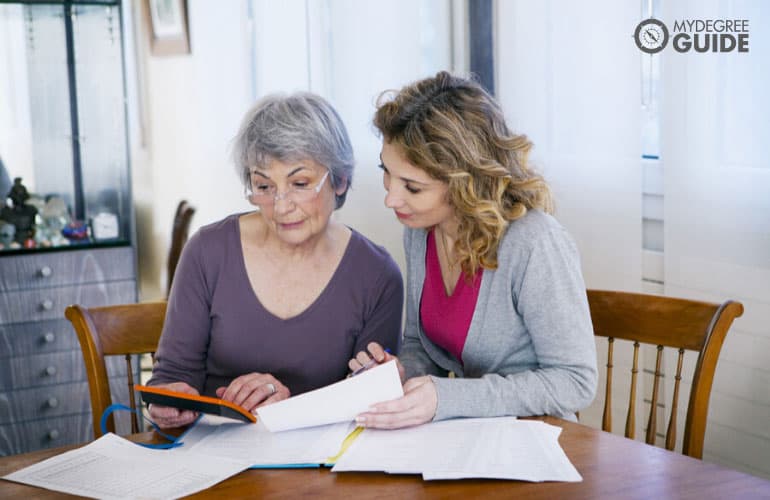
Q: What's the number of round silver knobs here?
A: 6